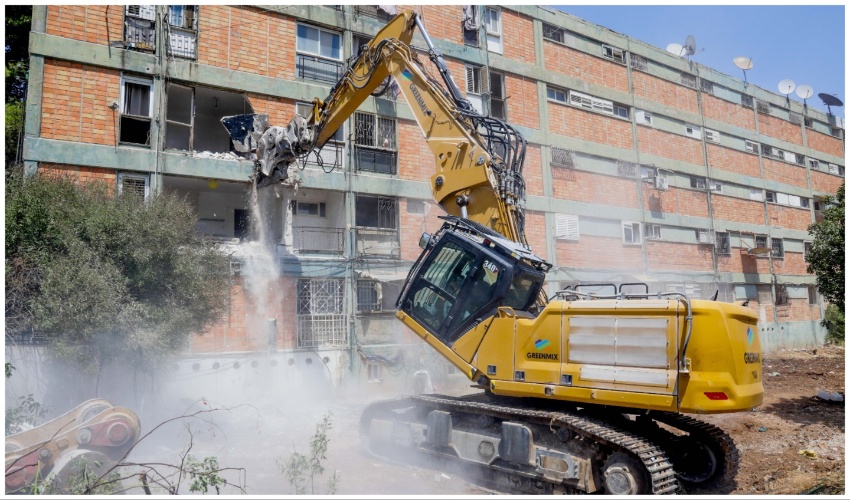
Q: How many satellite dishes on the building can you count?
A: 6